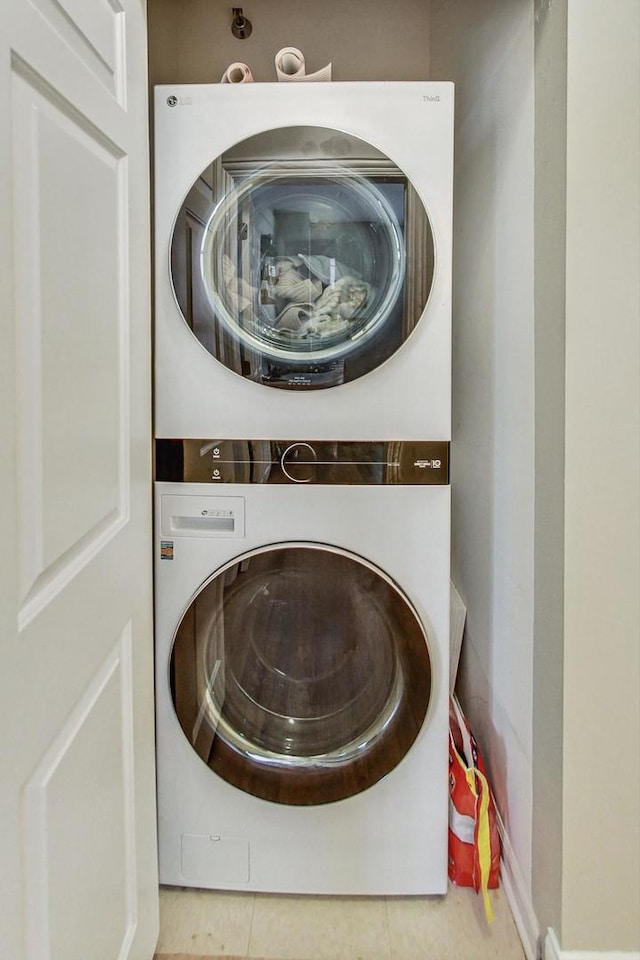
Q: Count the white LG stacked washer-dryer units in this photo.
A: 1